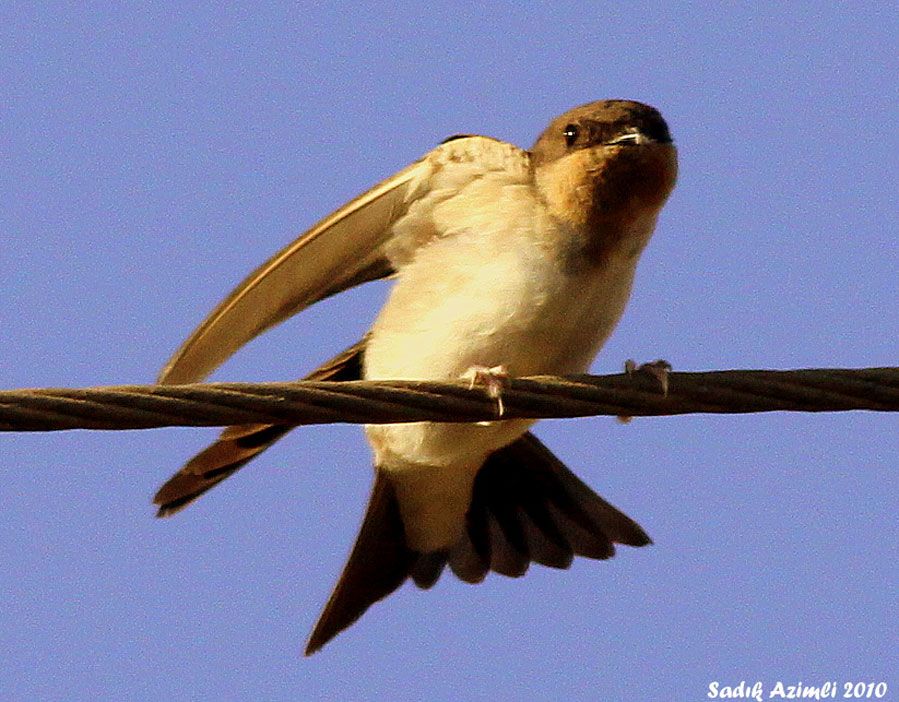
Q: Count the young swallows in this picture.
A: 1